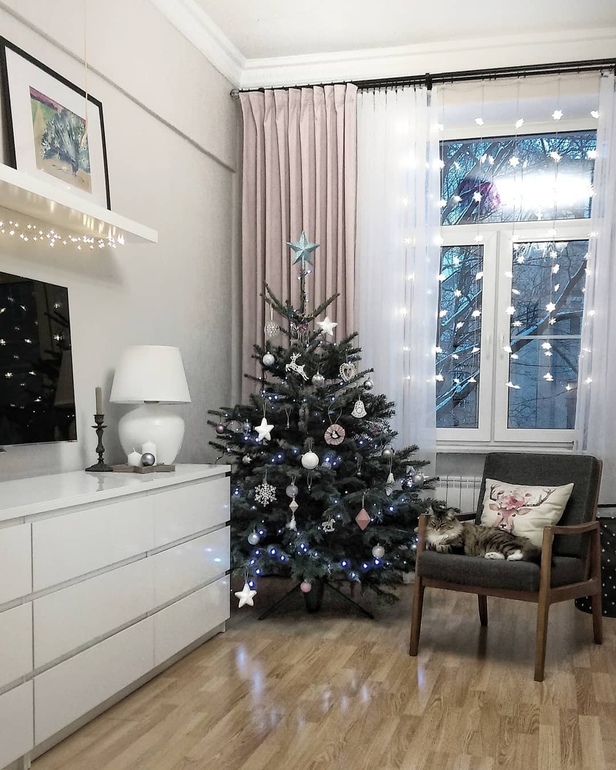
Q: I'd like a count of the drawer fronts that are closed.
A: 9